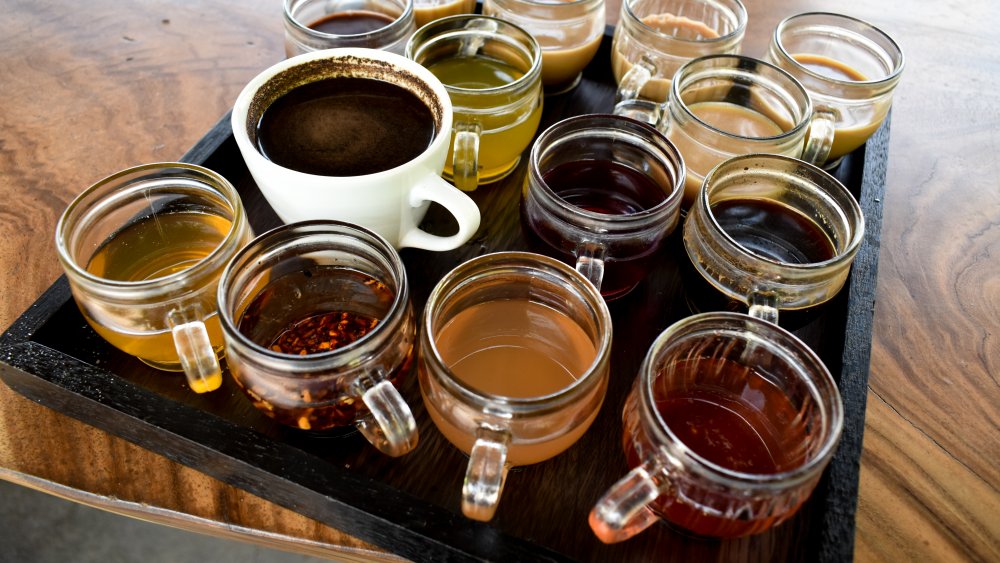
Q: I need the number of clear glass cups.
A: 13